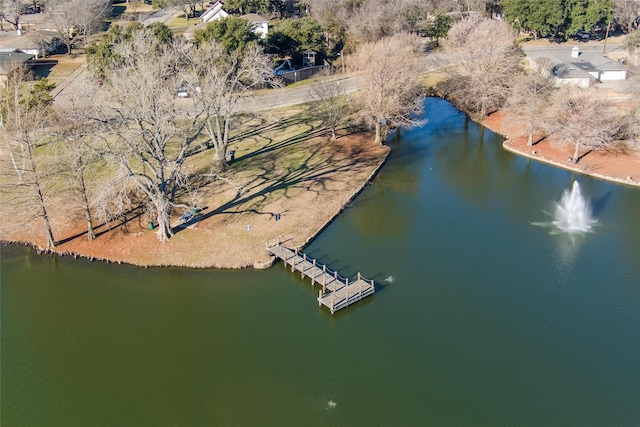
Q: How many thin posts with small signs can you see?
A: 2